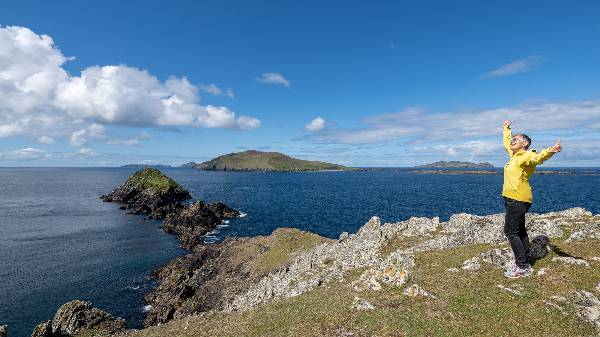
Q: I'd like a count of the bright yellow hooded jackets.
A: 1